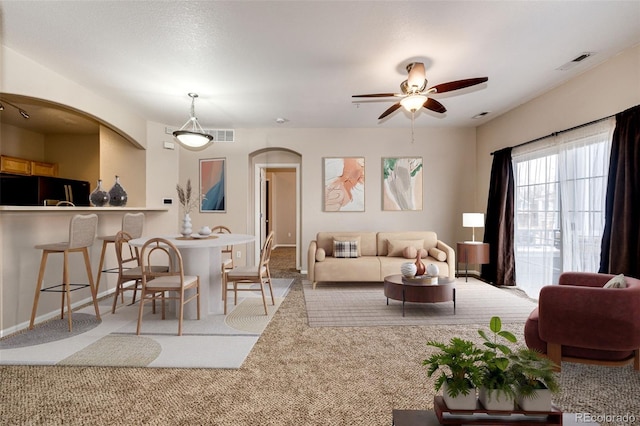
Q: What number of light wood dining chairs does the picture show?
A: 4